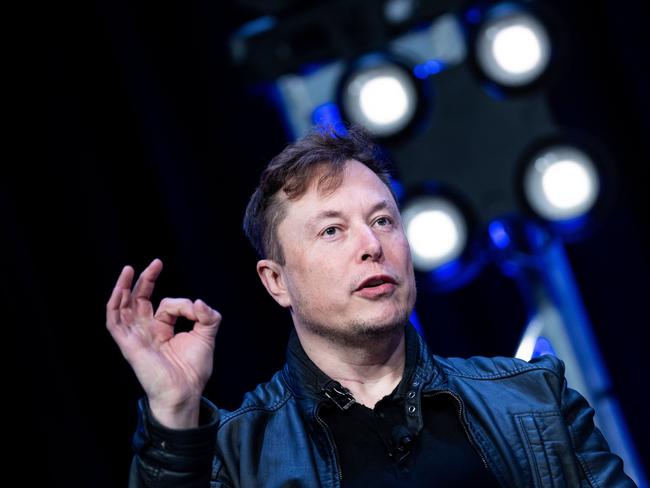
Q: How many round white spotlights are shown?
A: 4